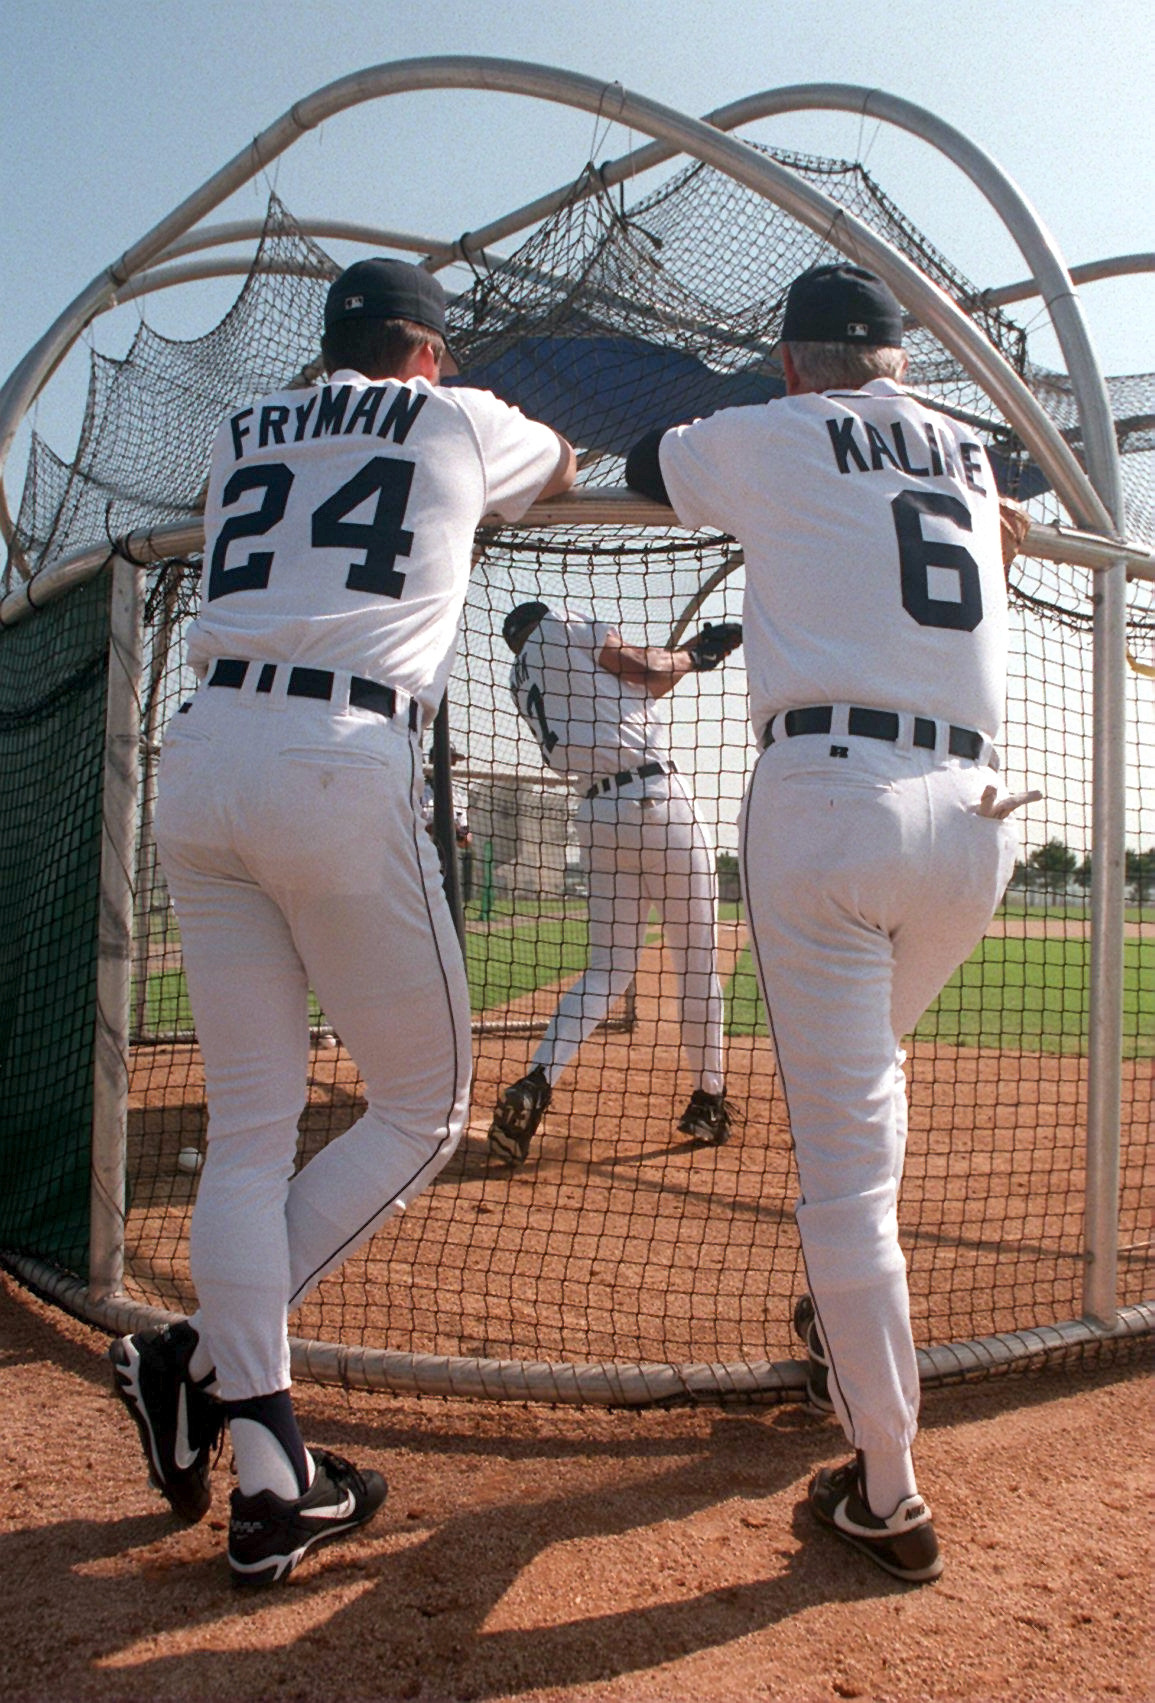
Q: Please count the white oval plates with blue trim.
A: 0